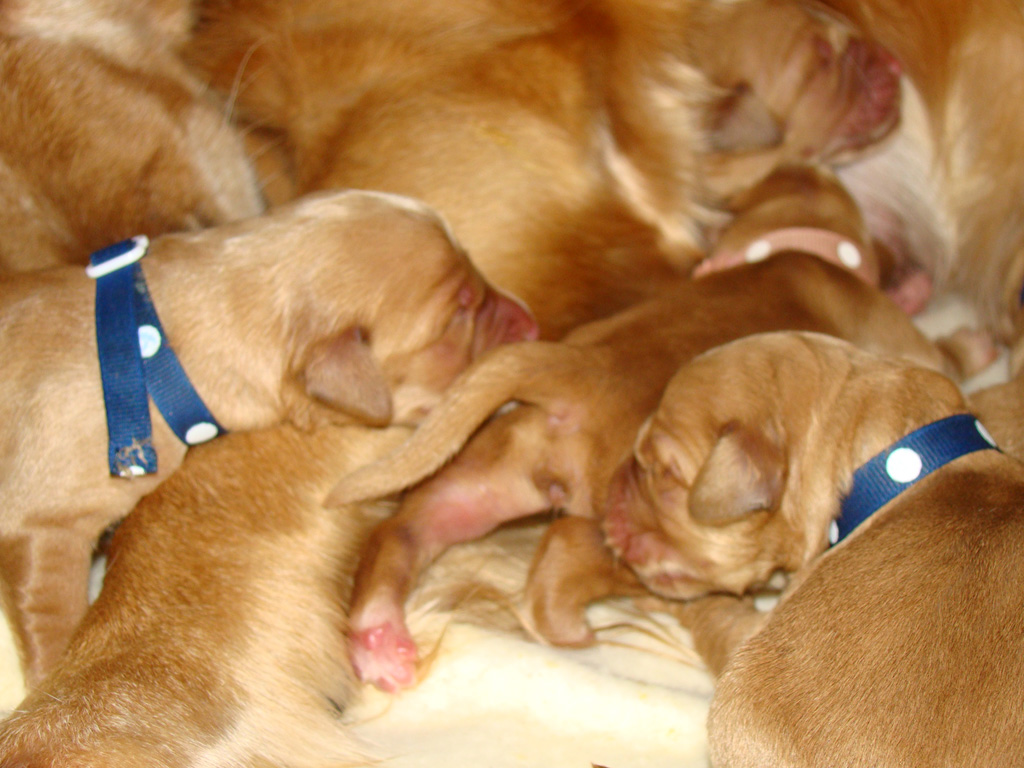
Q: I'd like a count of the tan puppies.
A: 4